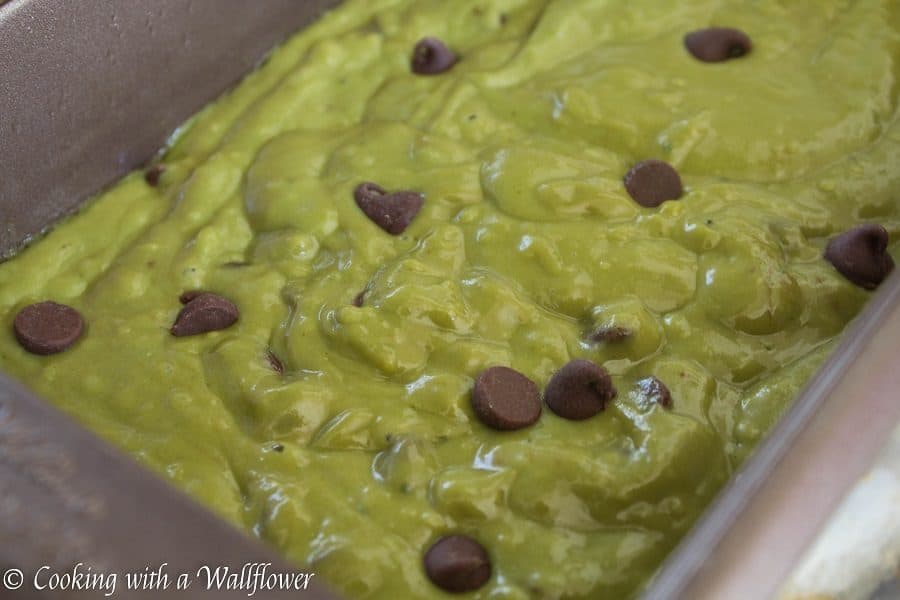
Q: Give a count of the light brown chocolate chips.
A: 0